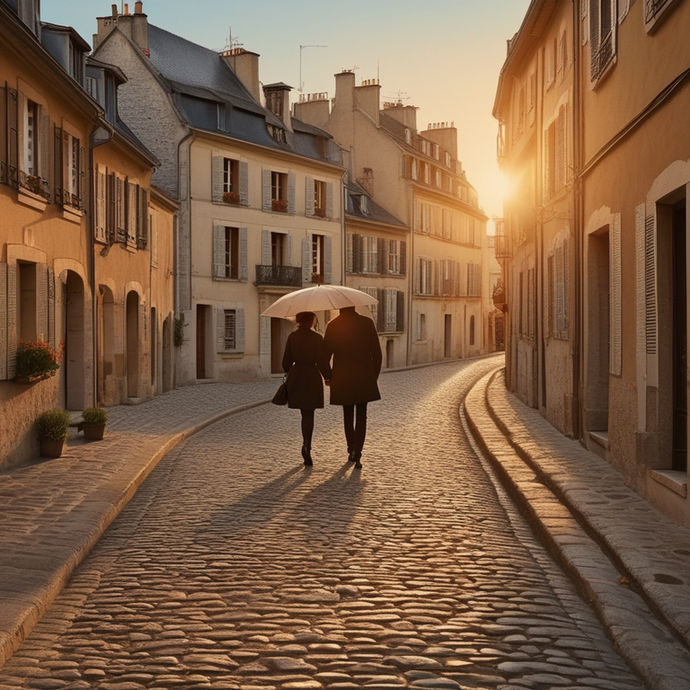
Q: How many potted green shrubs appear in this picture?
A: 2